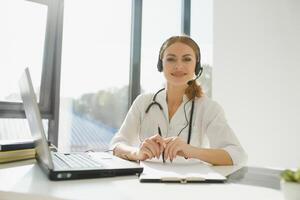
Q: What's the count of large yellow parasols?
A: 0